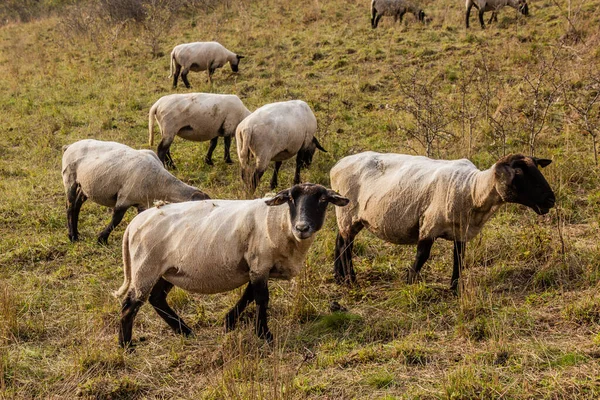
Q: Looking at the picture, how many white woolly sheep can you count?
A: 8